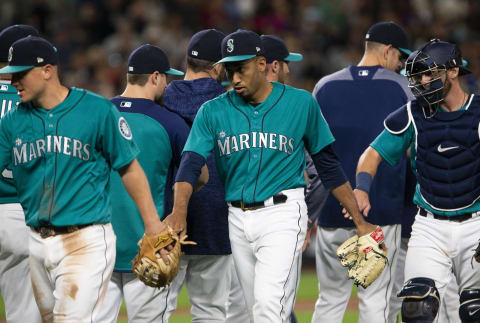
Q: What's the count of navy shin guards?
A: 2